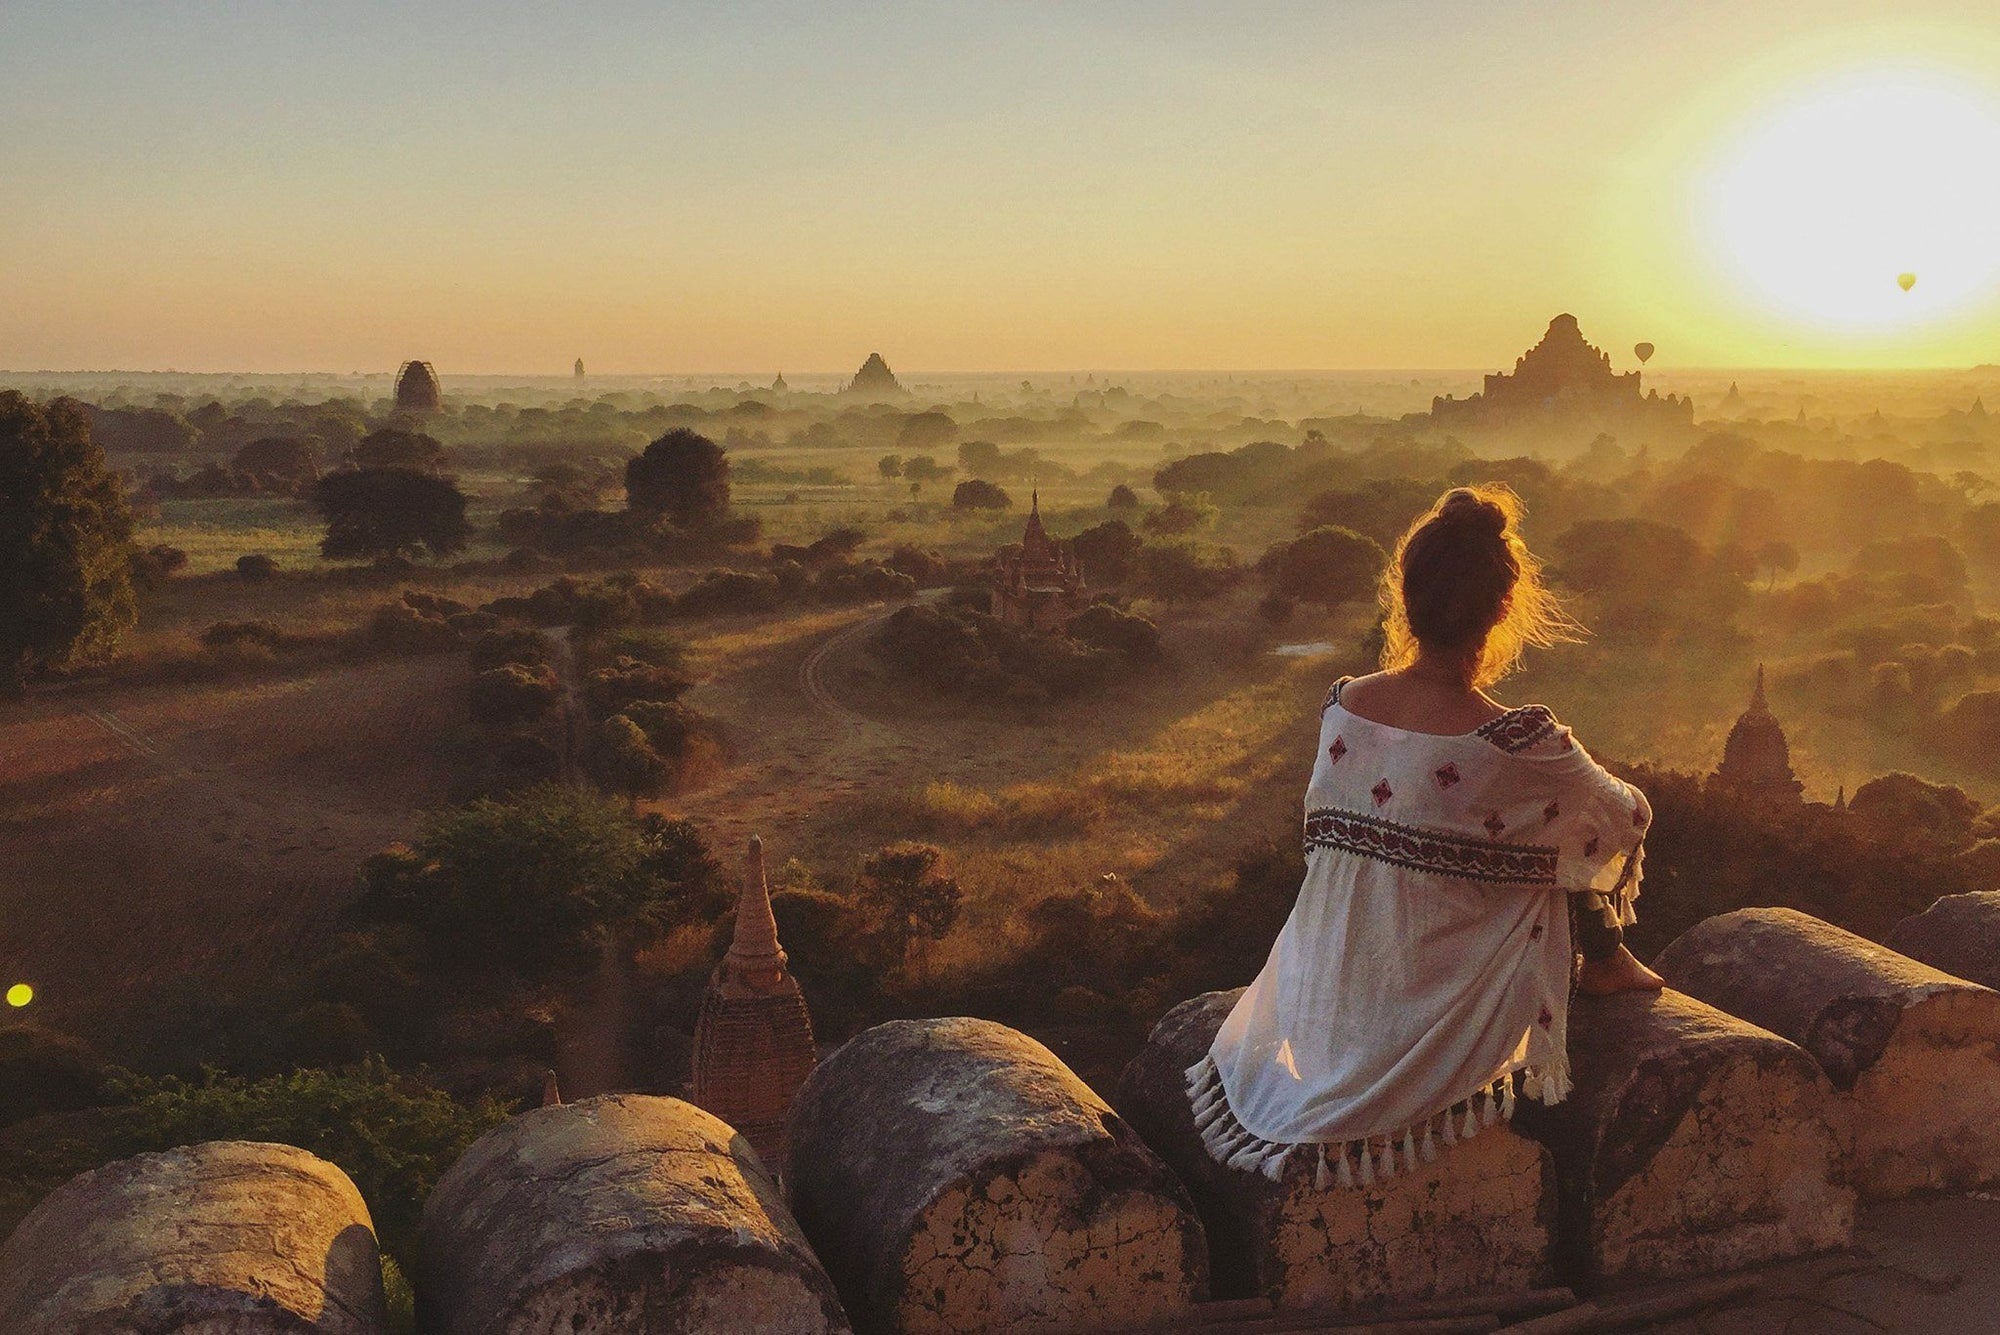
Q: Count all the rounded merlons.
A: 7